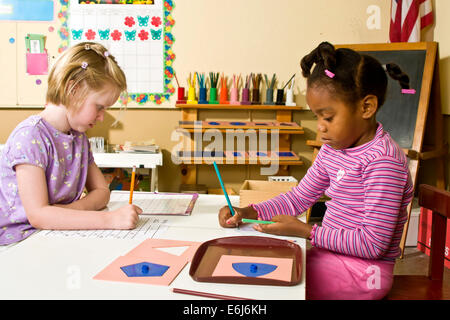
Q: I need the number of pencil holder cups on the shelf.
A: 11